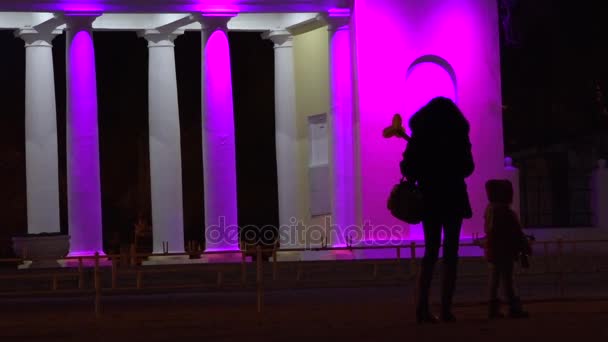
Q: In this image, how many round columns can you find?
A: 6